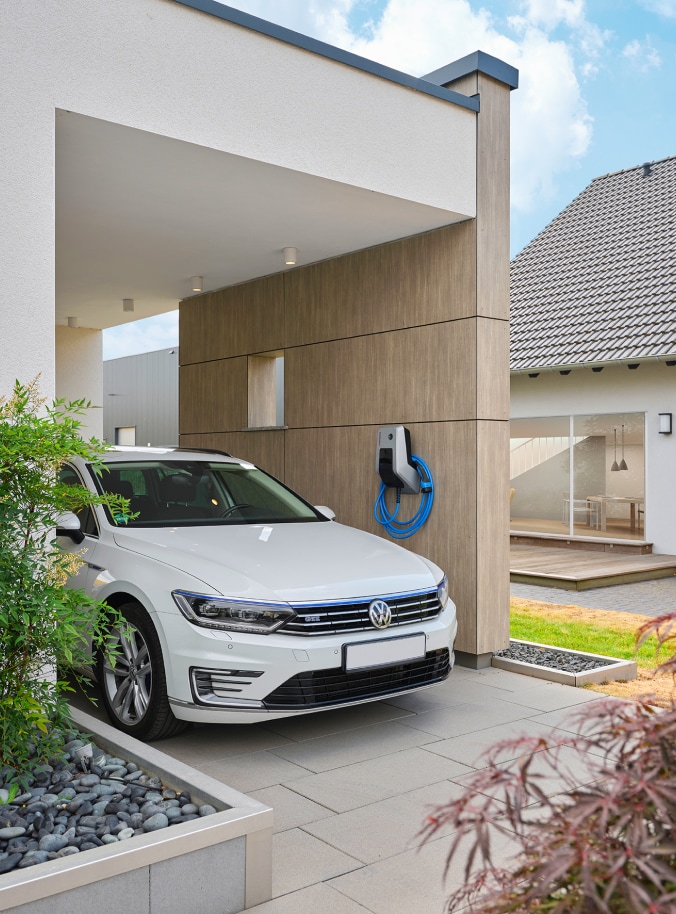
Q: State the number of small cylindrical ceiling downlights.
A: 4